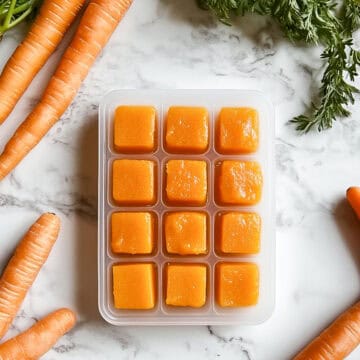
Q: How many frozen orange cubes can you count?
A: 12